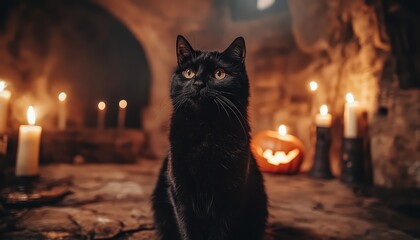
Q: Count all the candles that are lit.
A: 9